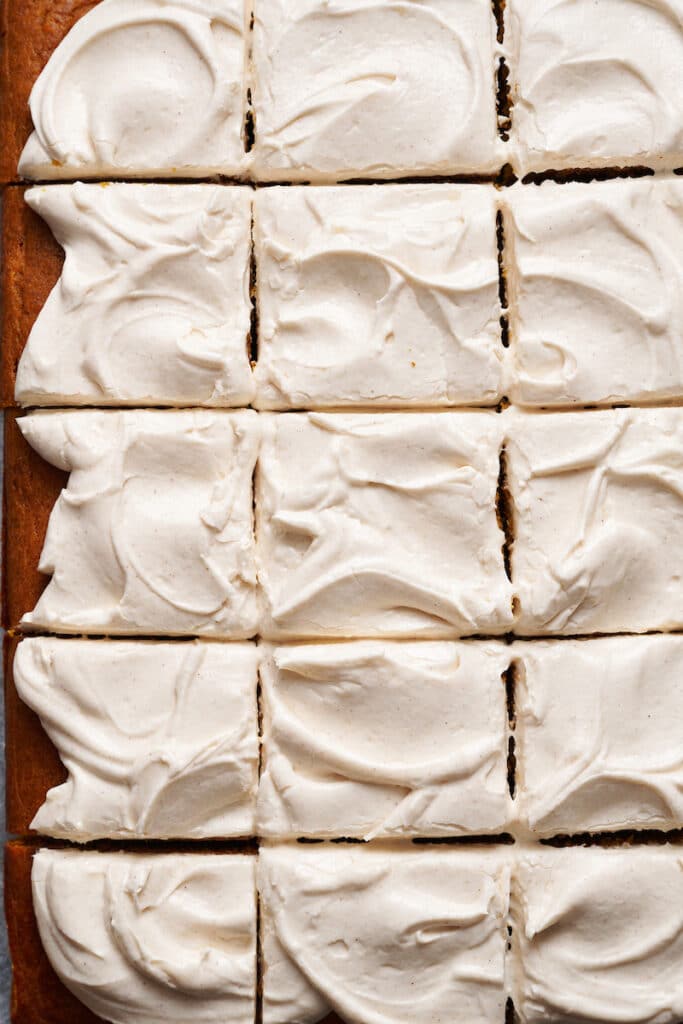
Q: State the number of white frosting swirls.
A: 15